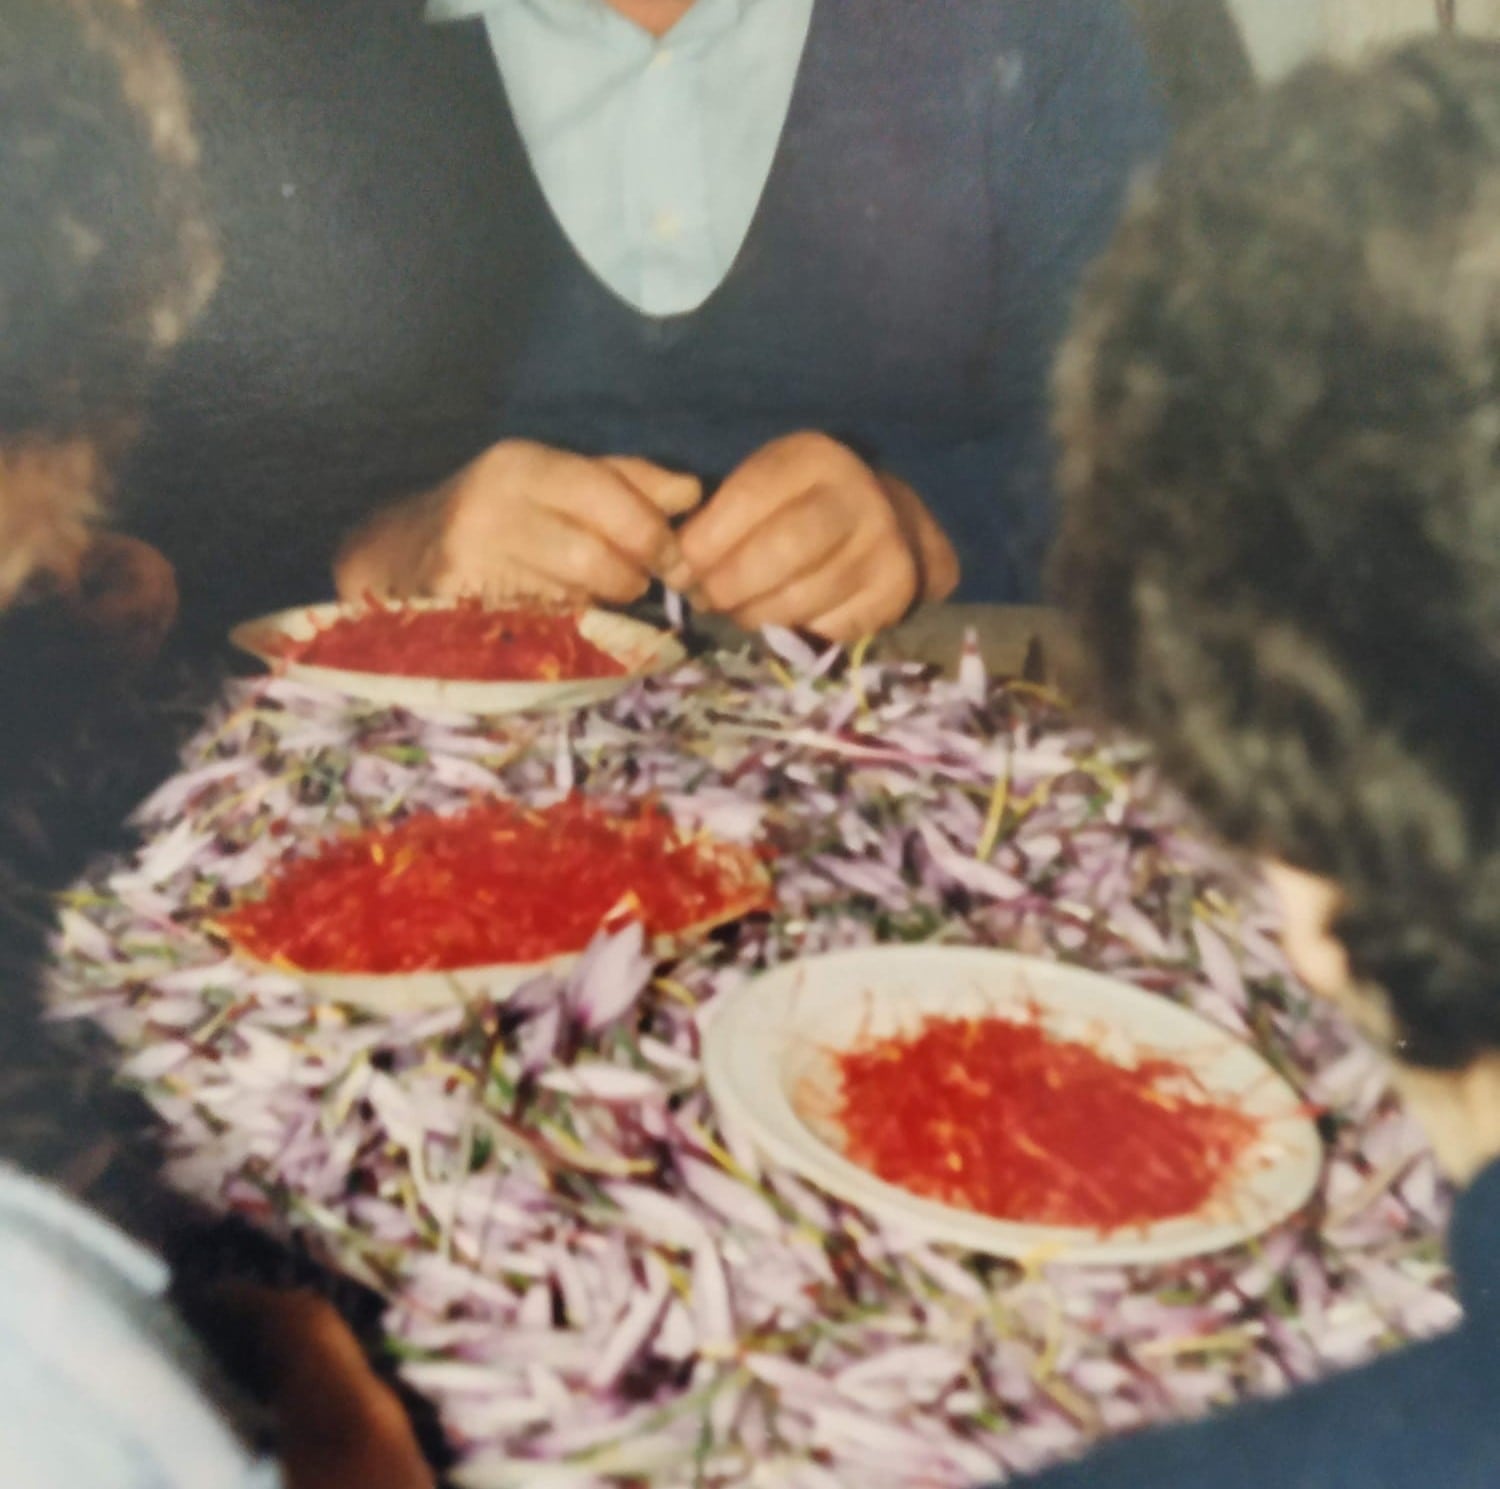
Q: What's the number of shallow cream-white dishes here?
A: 3